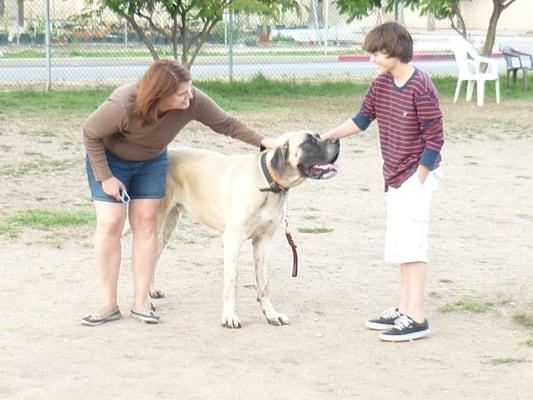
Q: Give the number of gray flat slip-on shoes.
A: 2